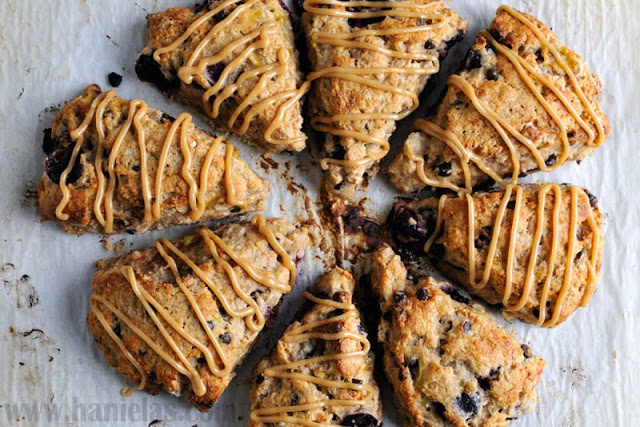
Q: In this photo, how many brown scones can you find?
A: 8